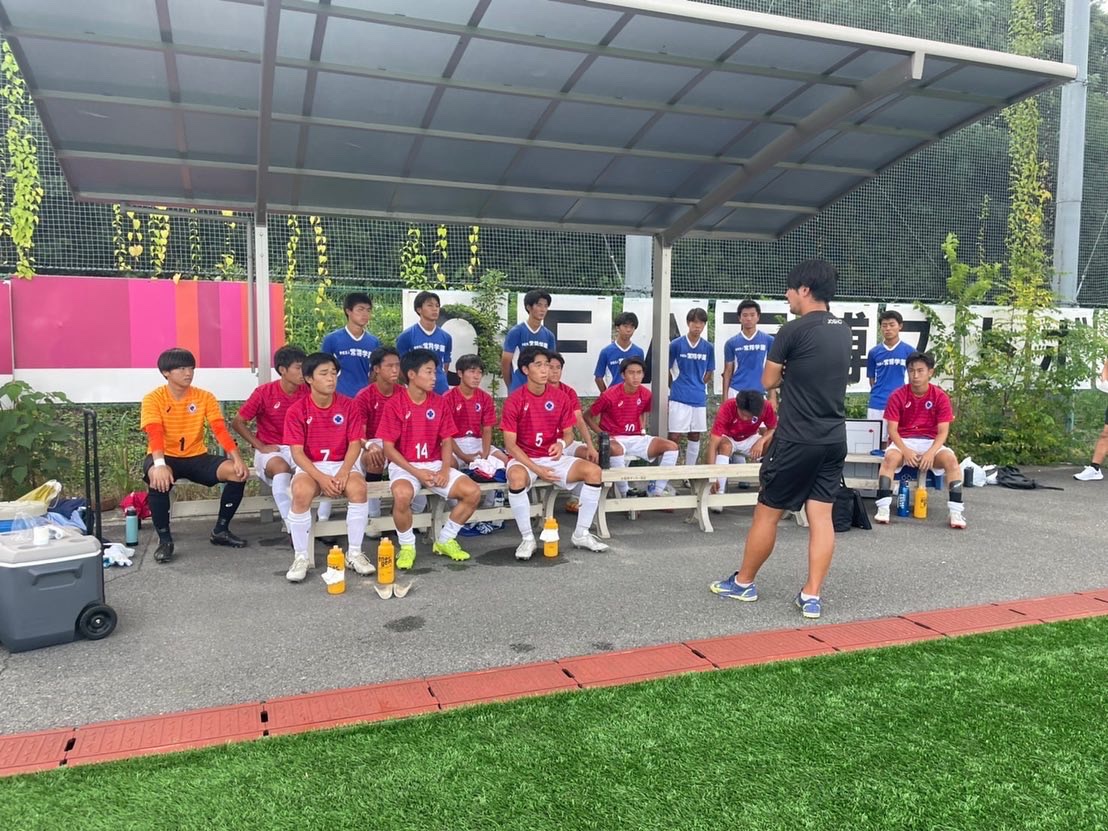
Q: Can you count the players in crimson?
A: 10